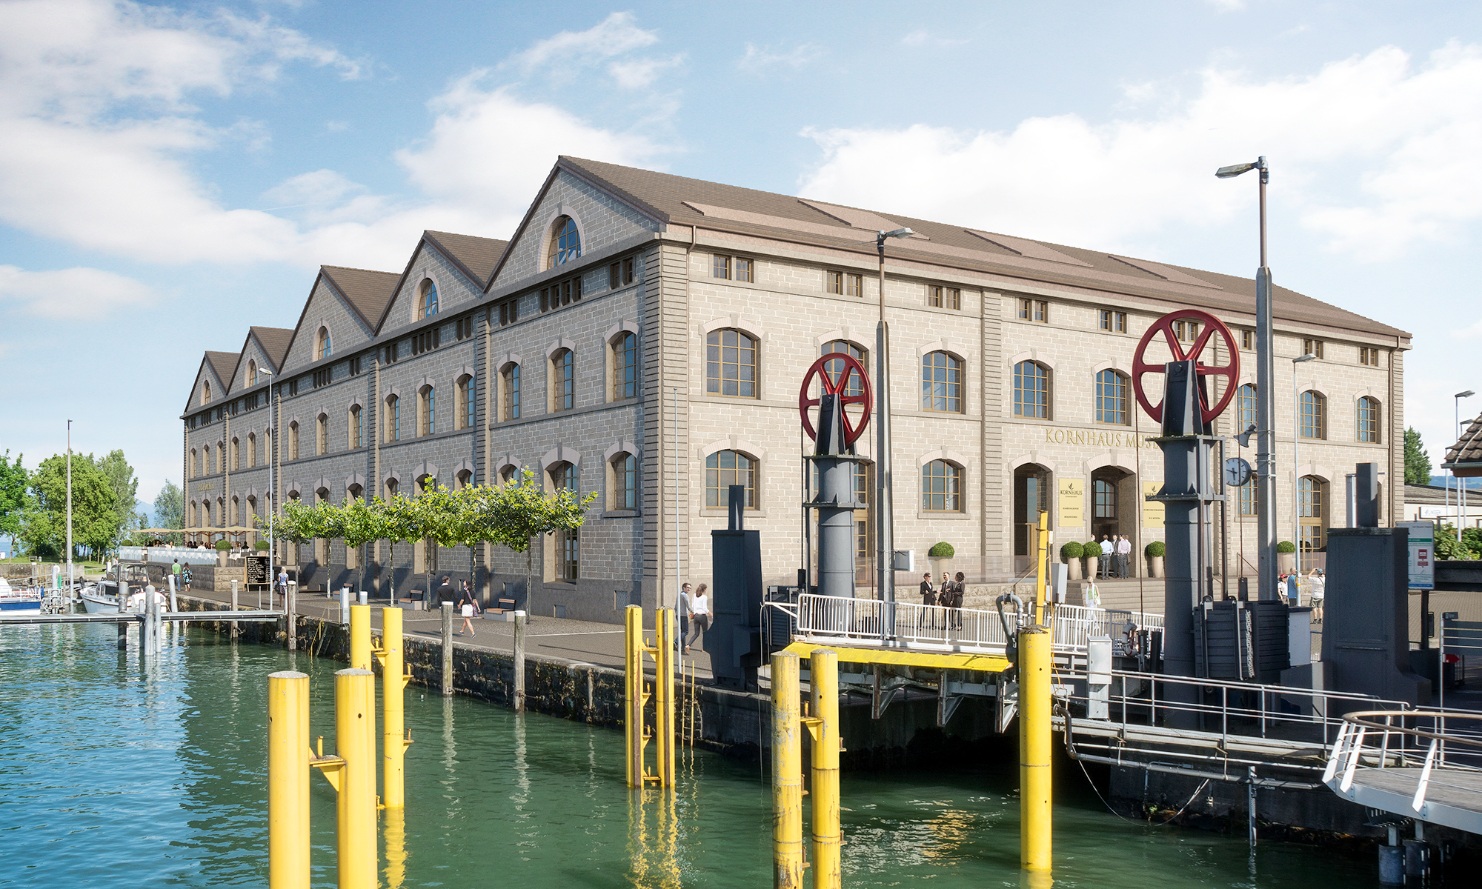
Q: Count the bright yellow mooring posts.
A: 9